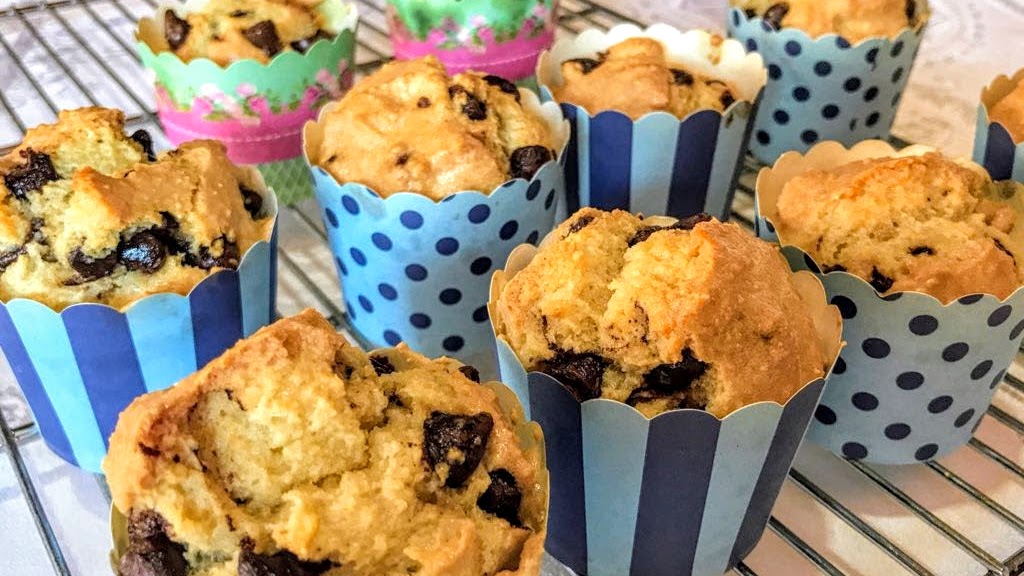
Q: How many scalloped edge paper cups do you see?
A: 10